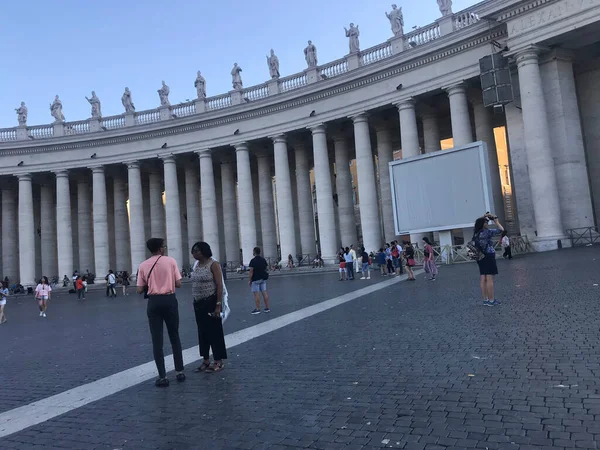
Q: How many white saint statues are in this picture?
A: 12